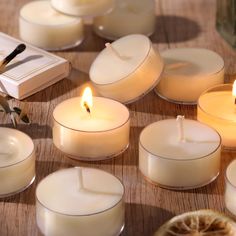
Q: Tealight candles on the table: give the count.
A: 11